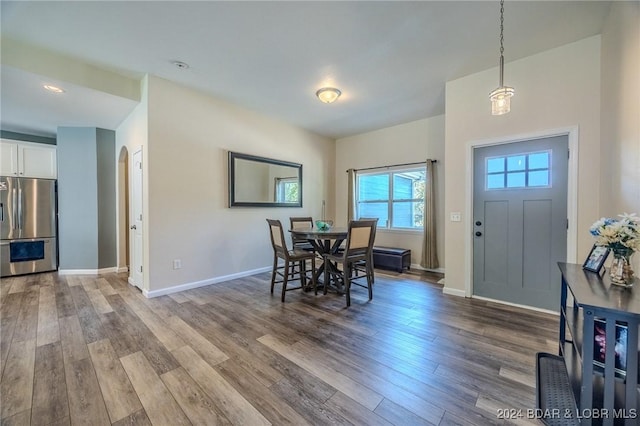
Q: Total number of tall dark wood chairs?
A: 4